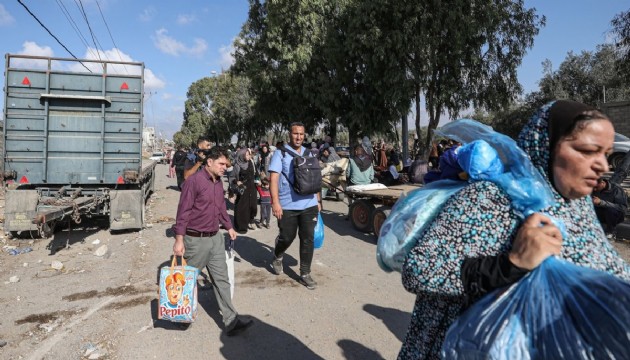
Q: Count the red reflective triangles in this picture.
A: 4